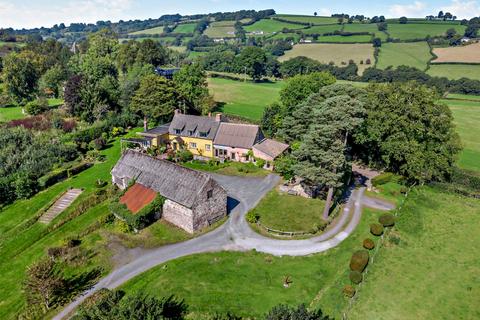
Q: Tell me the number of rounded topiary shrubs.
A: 6